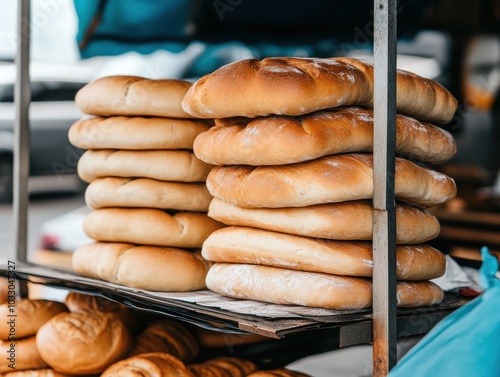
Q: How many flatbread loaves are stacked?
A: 12